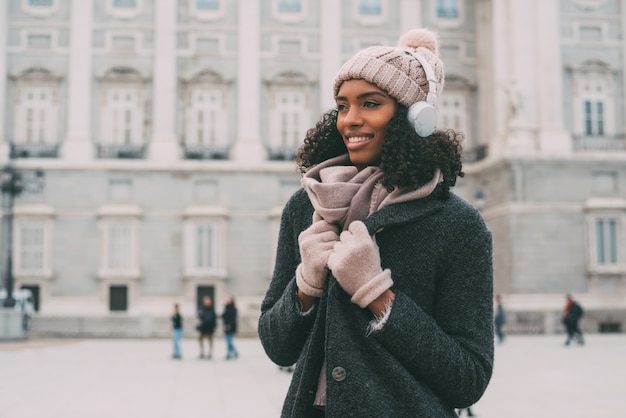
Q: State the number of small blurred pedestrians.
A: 5